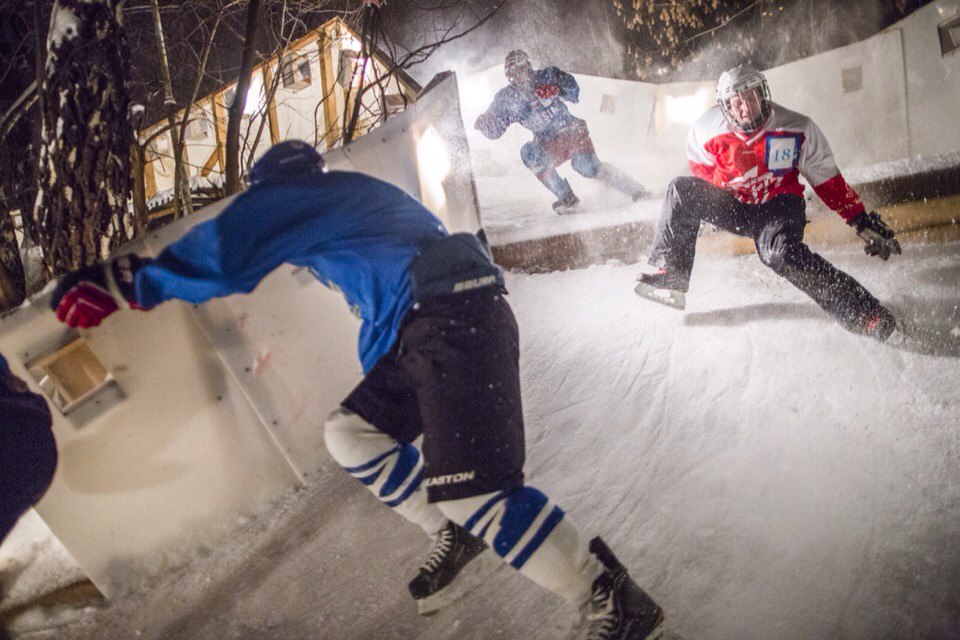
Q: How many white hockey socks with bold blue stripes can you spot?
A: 2